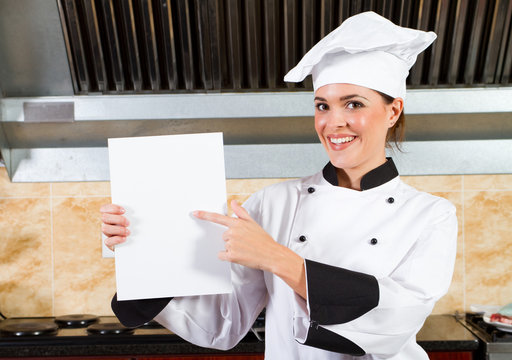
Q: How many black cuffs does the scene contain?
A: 2